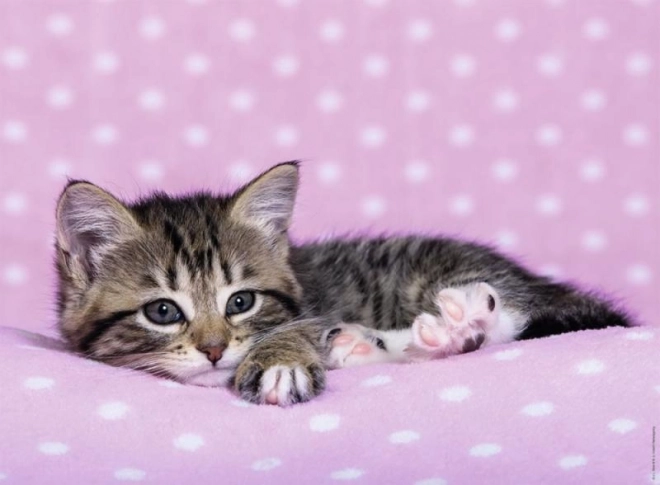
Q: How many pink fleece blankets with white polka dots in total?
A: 1